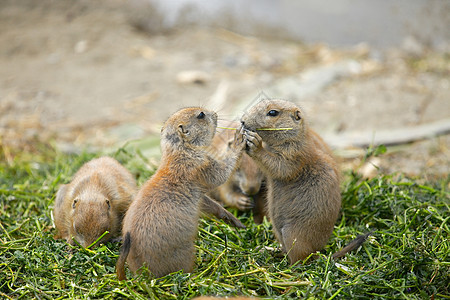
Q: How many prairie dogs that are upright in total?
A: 2